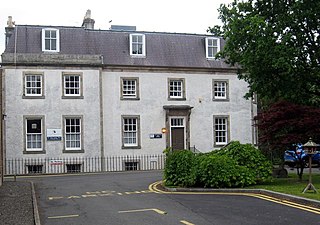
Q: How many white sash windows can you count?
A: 12